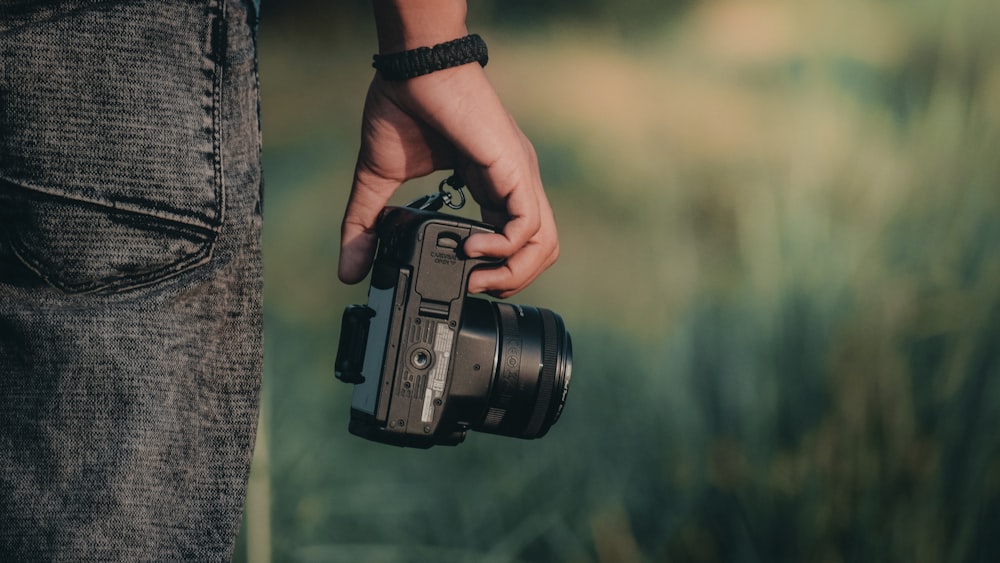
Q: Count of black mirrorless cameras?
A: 1